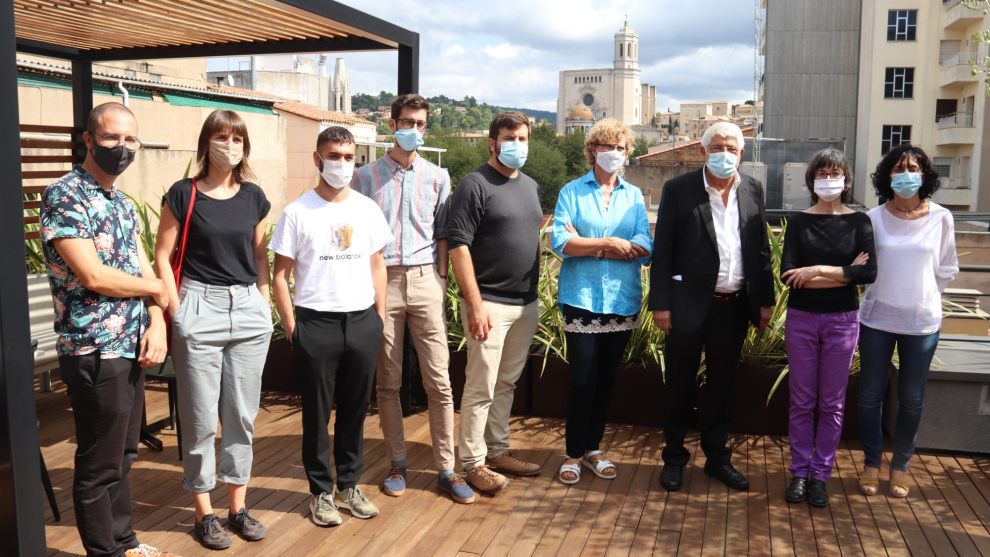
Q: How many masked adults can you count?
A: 9